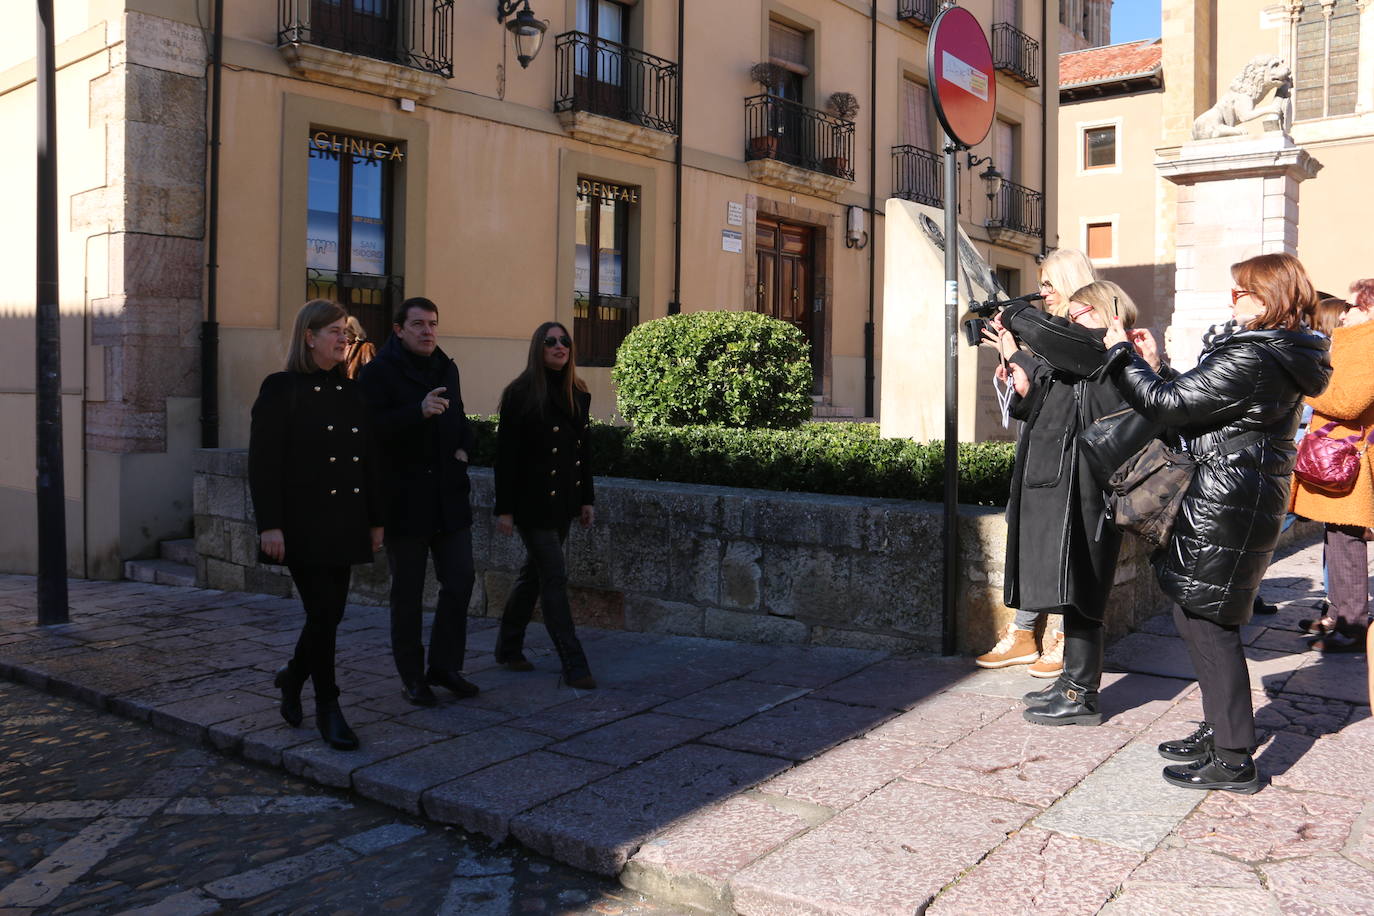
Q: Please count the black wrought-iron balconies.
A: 7